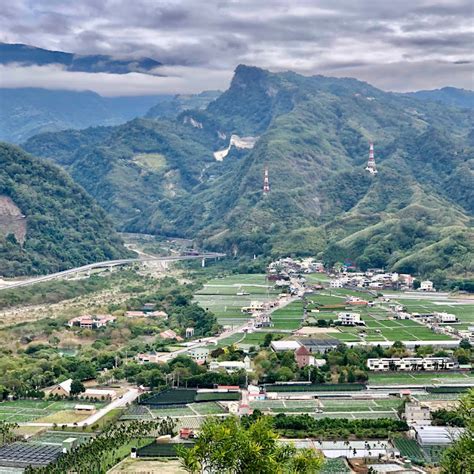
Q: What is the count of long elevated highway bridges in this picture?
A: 1